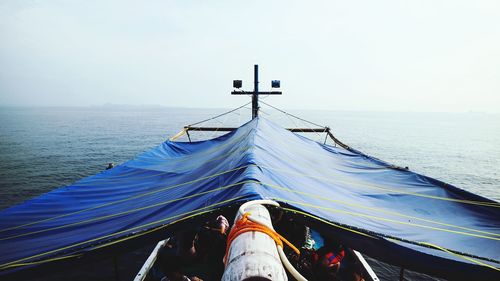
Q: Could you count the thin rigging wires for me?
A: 2